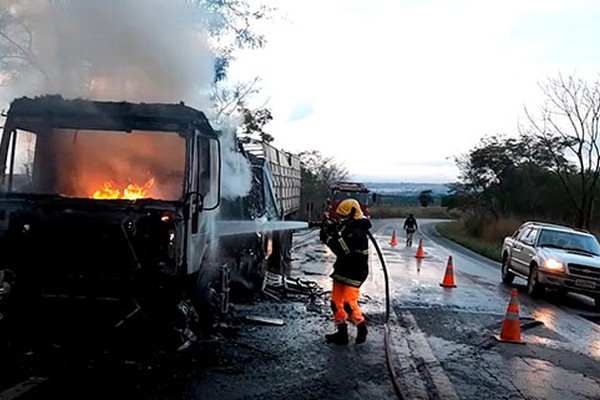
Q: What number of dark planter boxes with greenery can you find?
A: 0